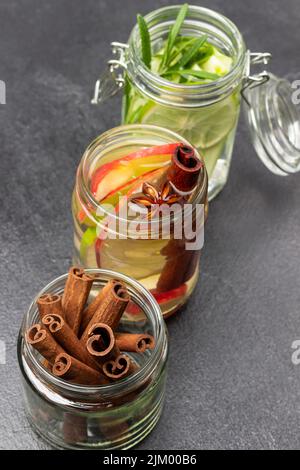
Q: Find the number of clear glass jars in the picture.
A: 3